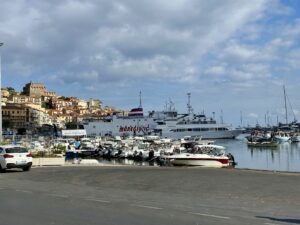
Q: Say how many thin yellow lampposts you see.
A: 0